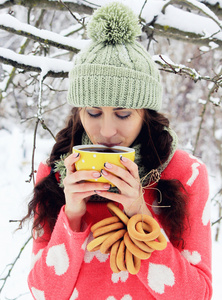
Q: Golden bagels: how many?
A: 12